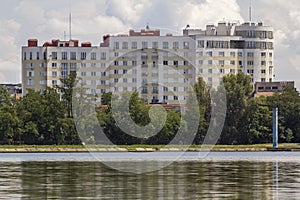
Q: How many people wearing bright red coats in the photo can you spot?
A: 0